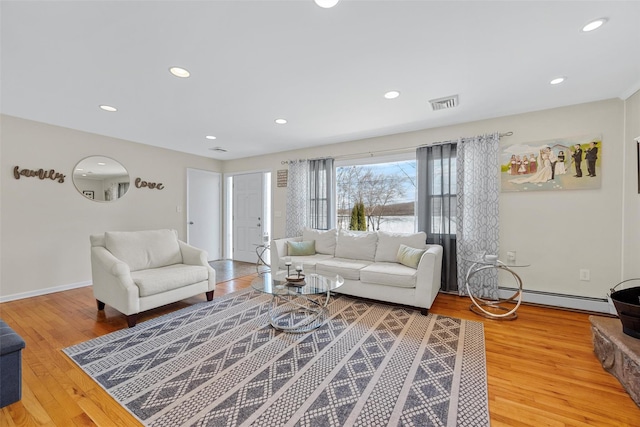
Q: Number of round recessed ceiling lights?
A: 8